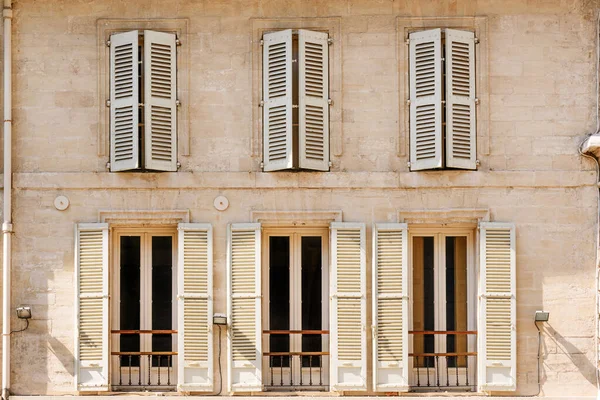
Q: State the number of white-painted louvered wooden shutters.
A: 12